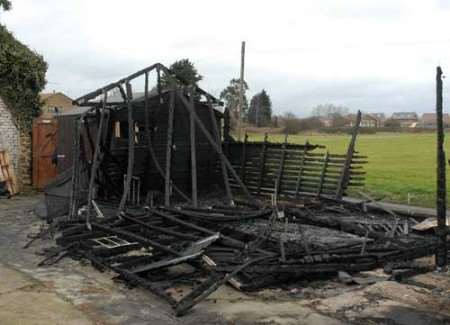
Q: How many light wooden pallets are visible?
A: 1